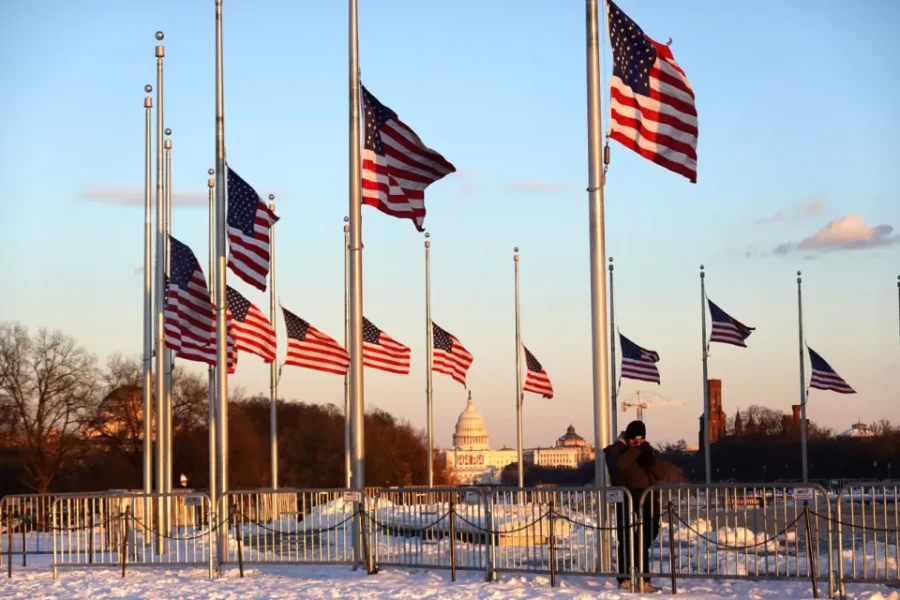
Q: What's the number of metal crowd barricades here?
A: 7